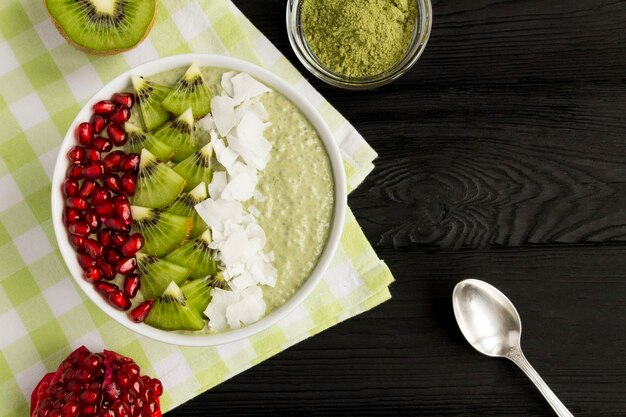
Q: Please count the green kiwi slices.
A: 12